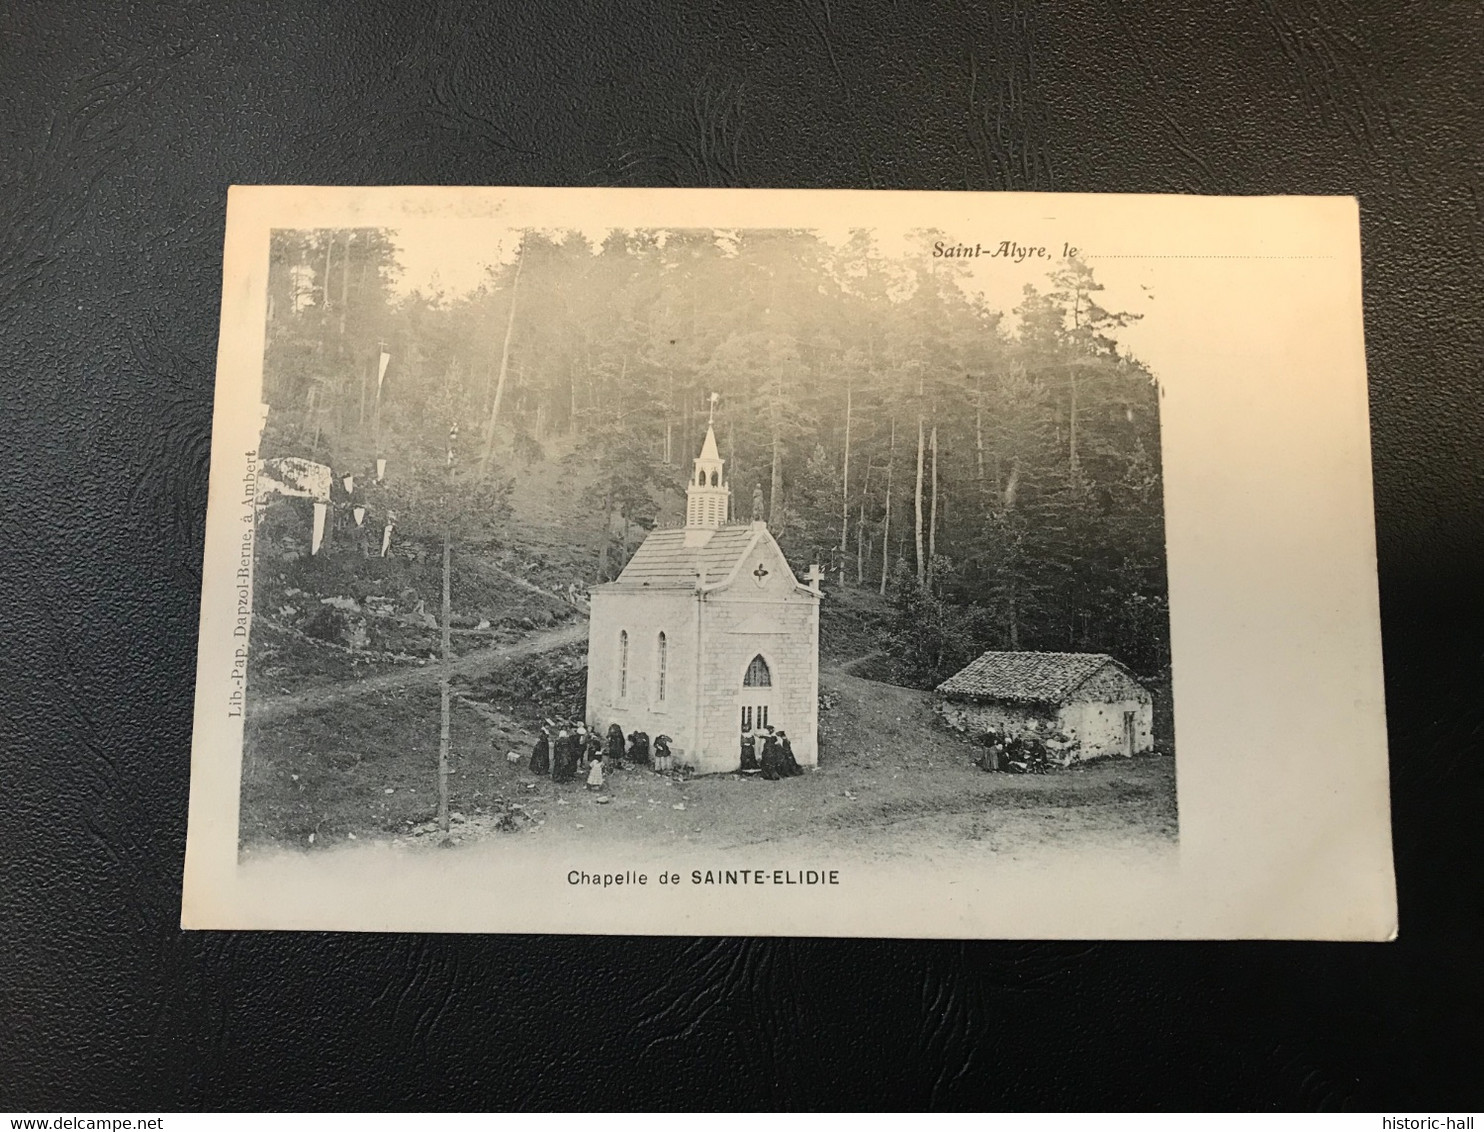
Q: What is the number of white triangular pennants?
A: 6